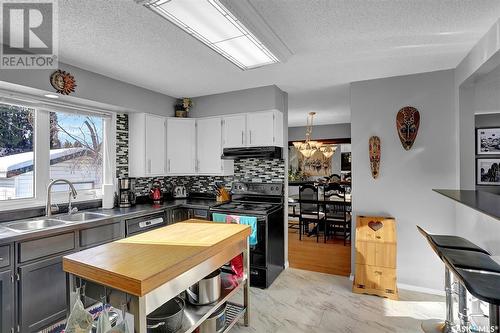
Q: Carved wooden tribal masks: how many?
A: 2